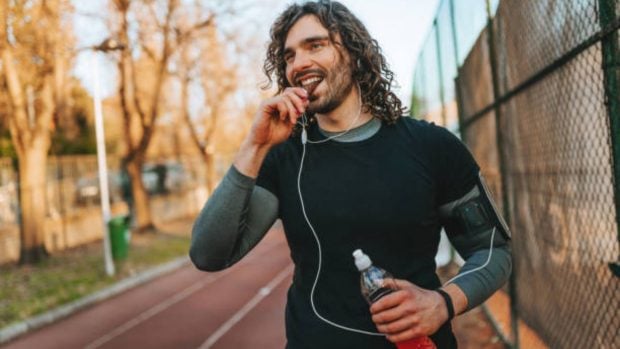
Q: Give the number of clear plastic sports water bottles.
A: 1